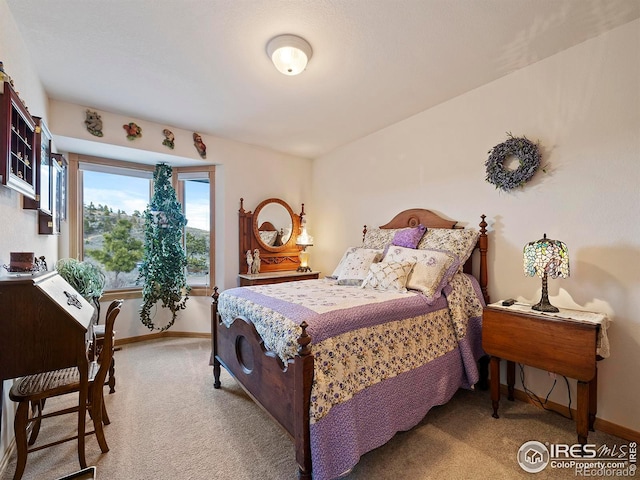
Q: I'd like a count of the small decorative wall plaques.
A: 4